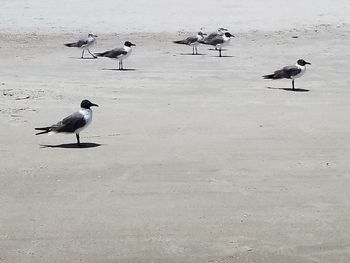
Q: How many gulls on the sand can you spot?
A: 7